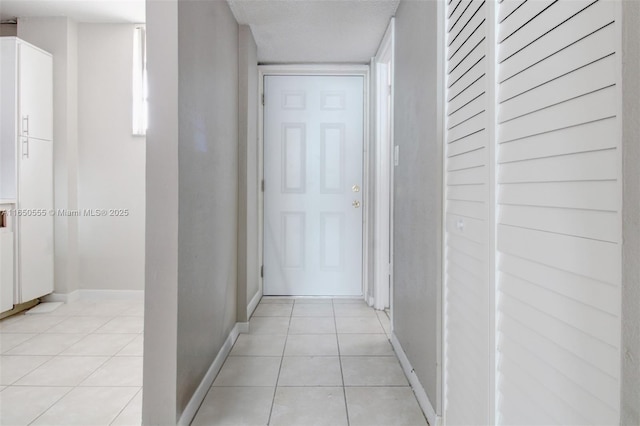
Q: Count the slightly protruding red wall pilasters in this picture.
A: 0